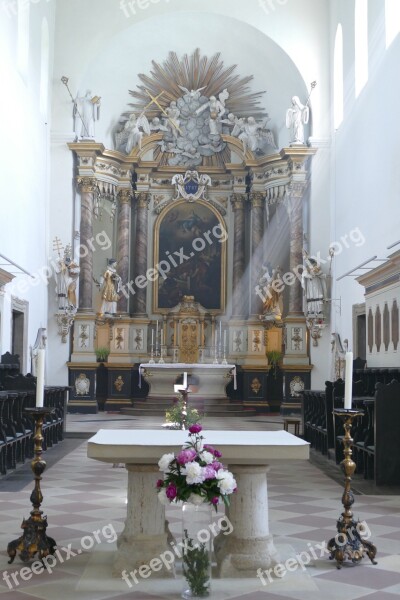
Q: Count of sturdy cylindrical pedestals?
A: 2